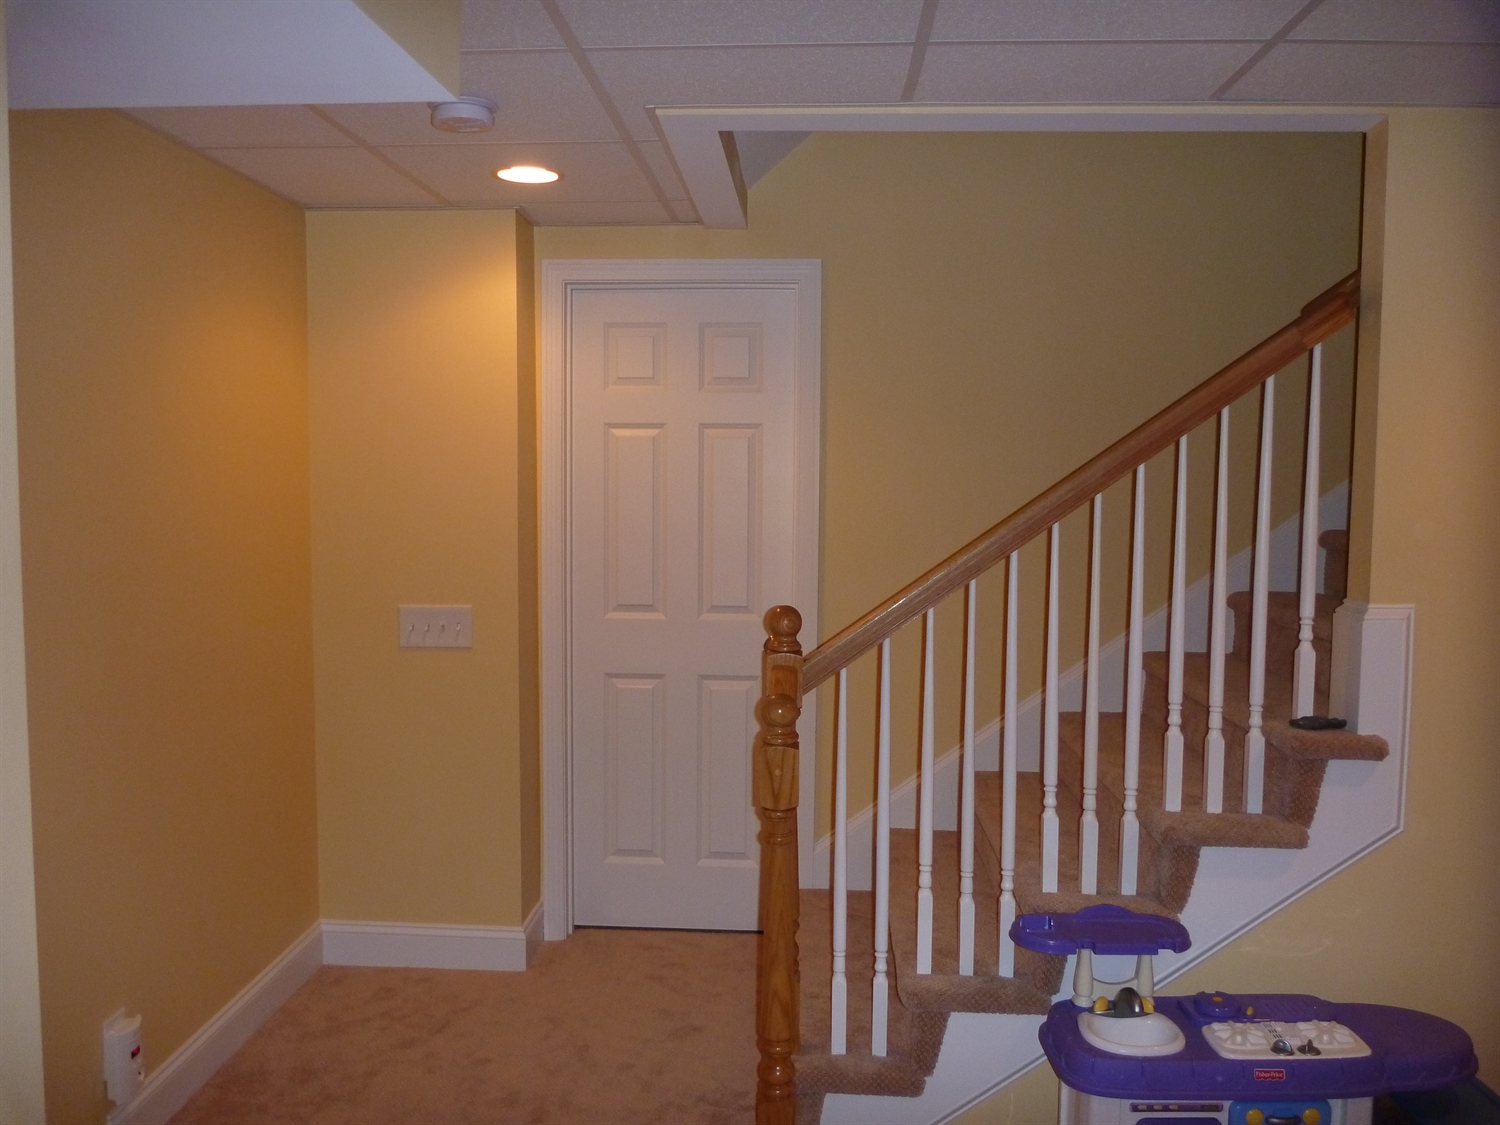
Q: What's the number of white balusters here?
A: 12